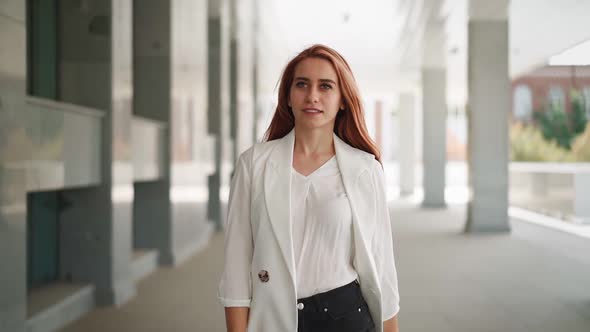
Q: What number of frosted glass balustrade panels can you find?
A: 2